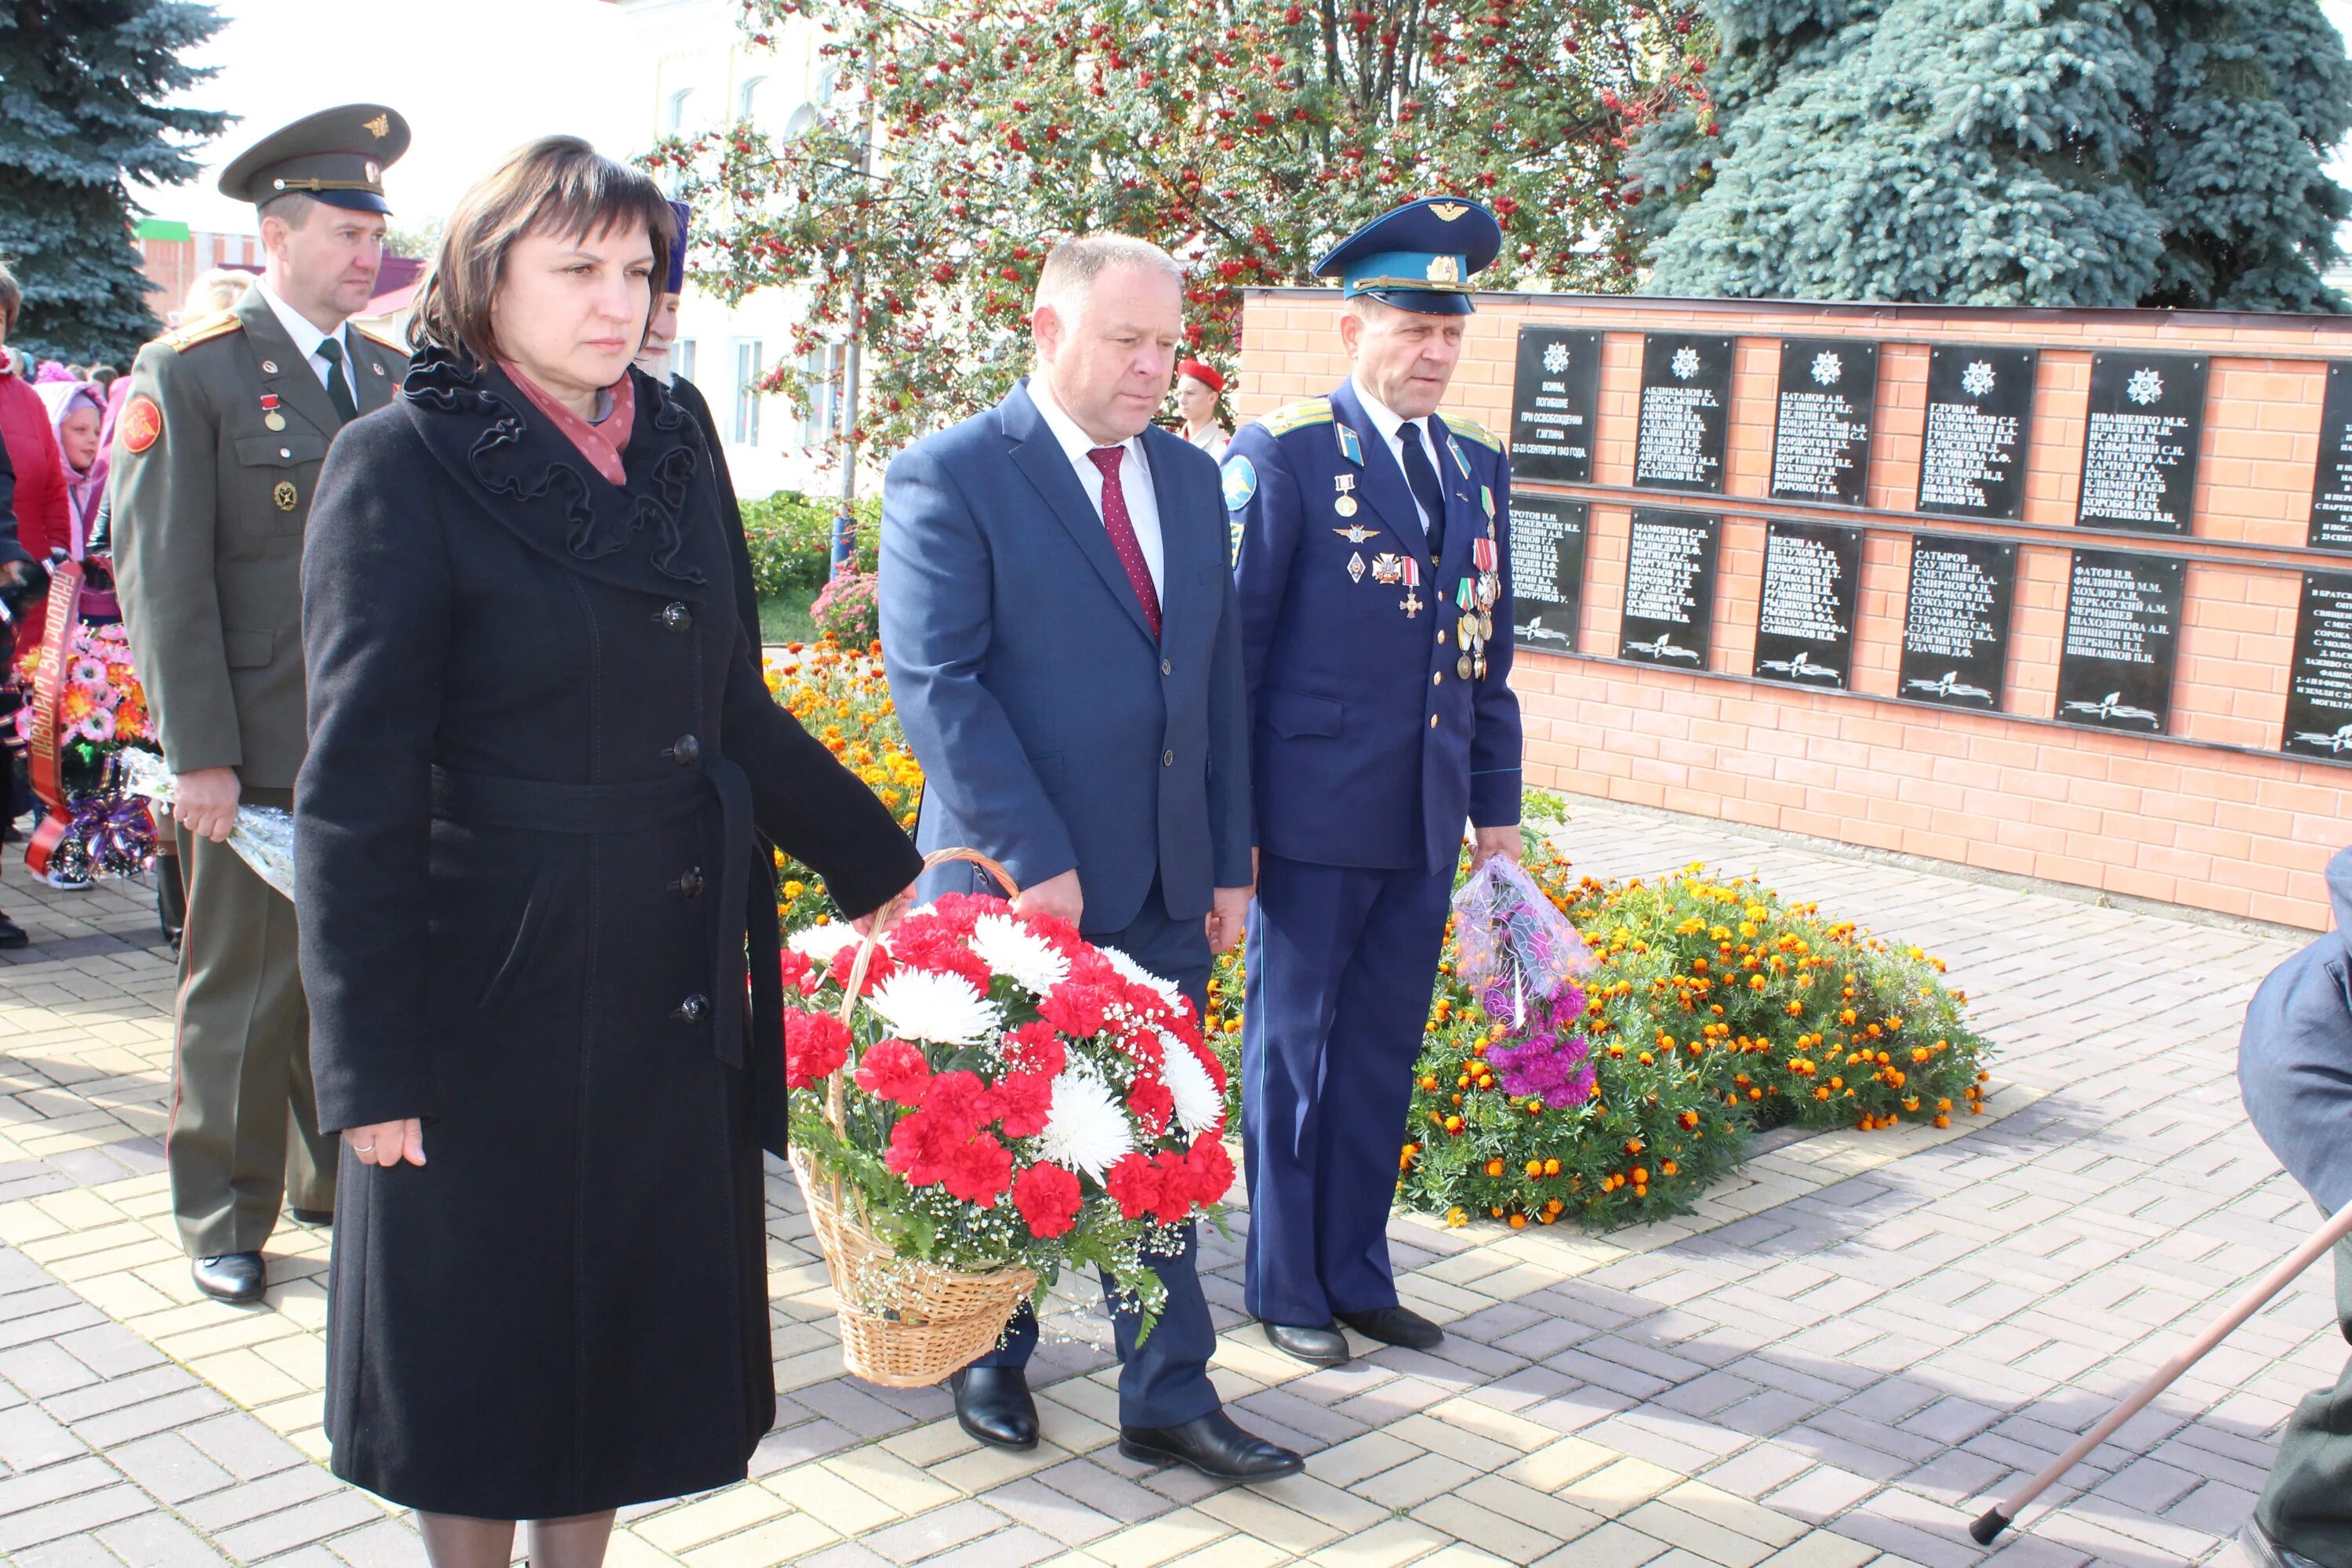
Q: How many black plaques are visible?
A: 12